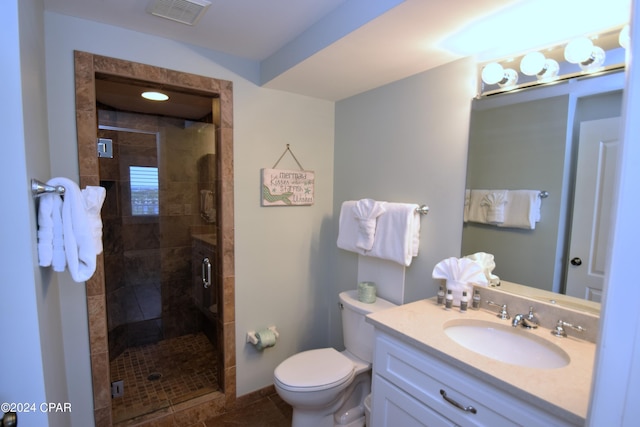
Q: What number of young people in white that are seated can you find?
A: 0